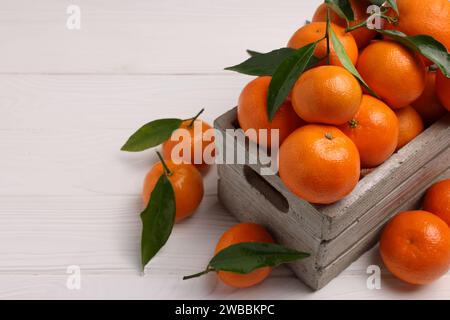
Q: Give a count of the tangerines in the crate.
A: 11